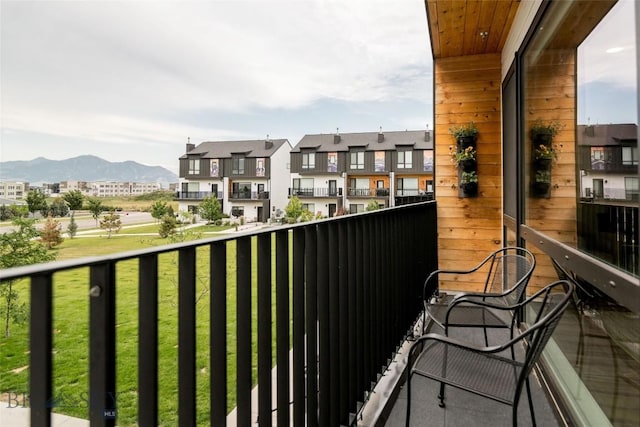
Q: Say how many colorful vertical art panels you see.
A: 5